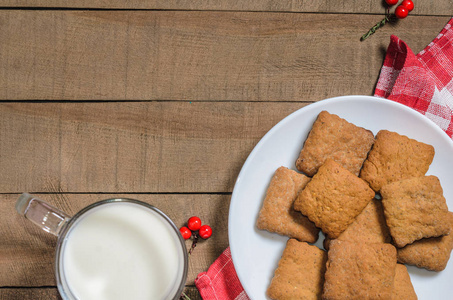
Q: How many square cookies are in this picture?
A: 10